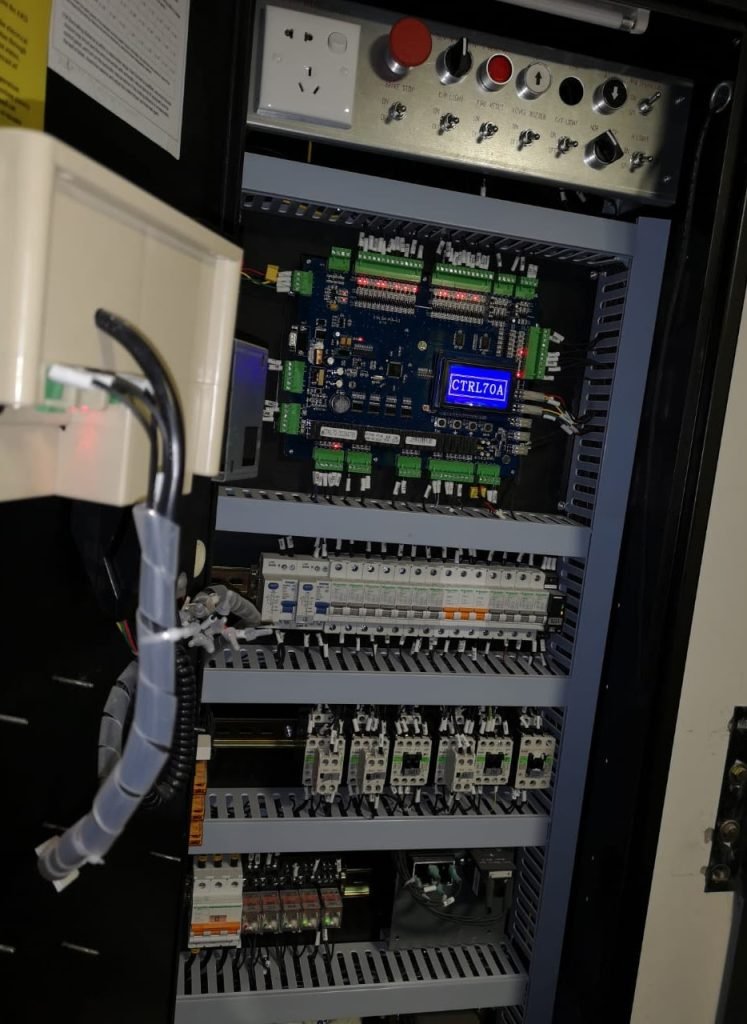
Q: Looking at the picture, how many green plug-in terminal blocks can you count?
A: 14